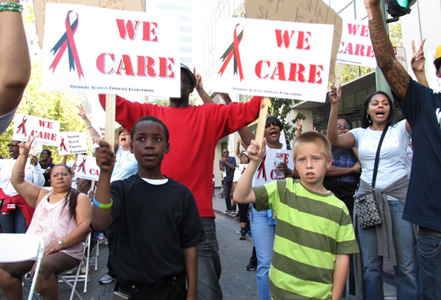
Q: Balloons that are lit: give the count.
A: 0